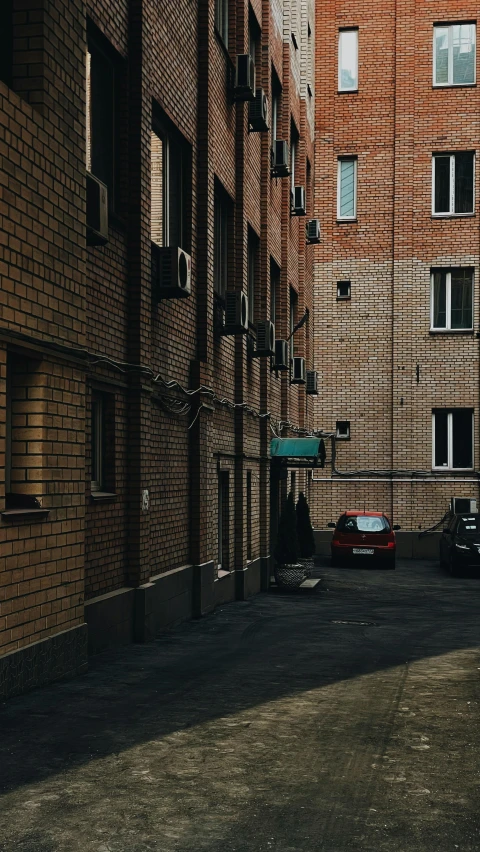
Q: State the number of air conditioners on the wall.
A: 13